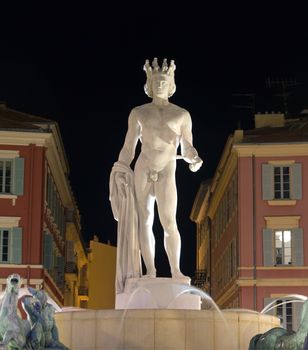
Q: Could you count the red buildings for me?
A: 2